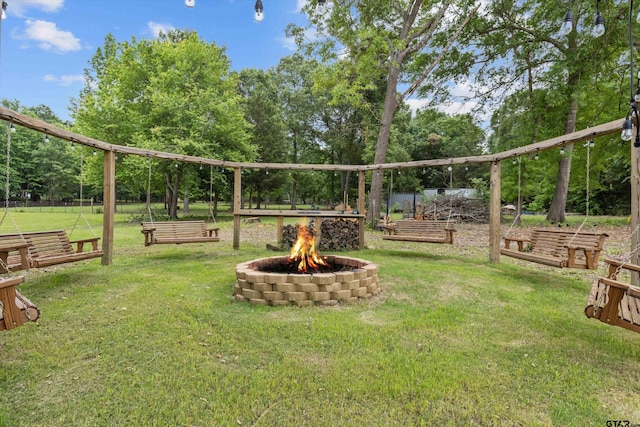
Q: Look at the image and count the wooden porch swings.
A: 6